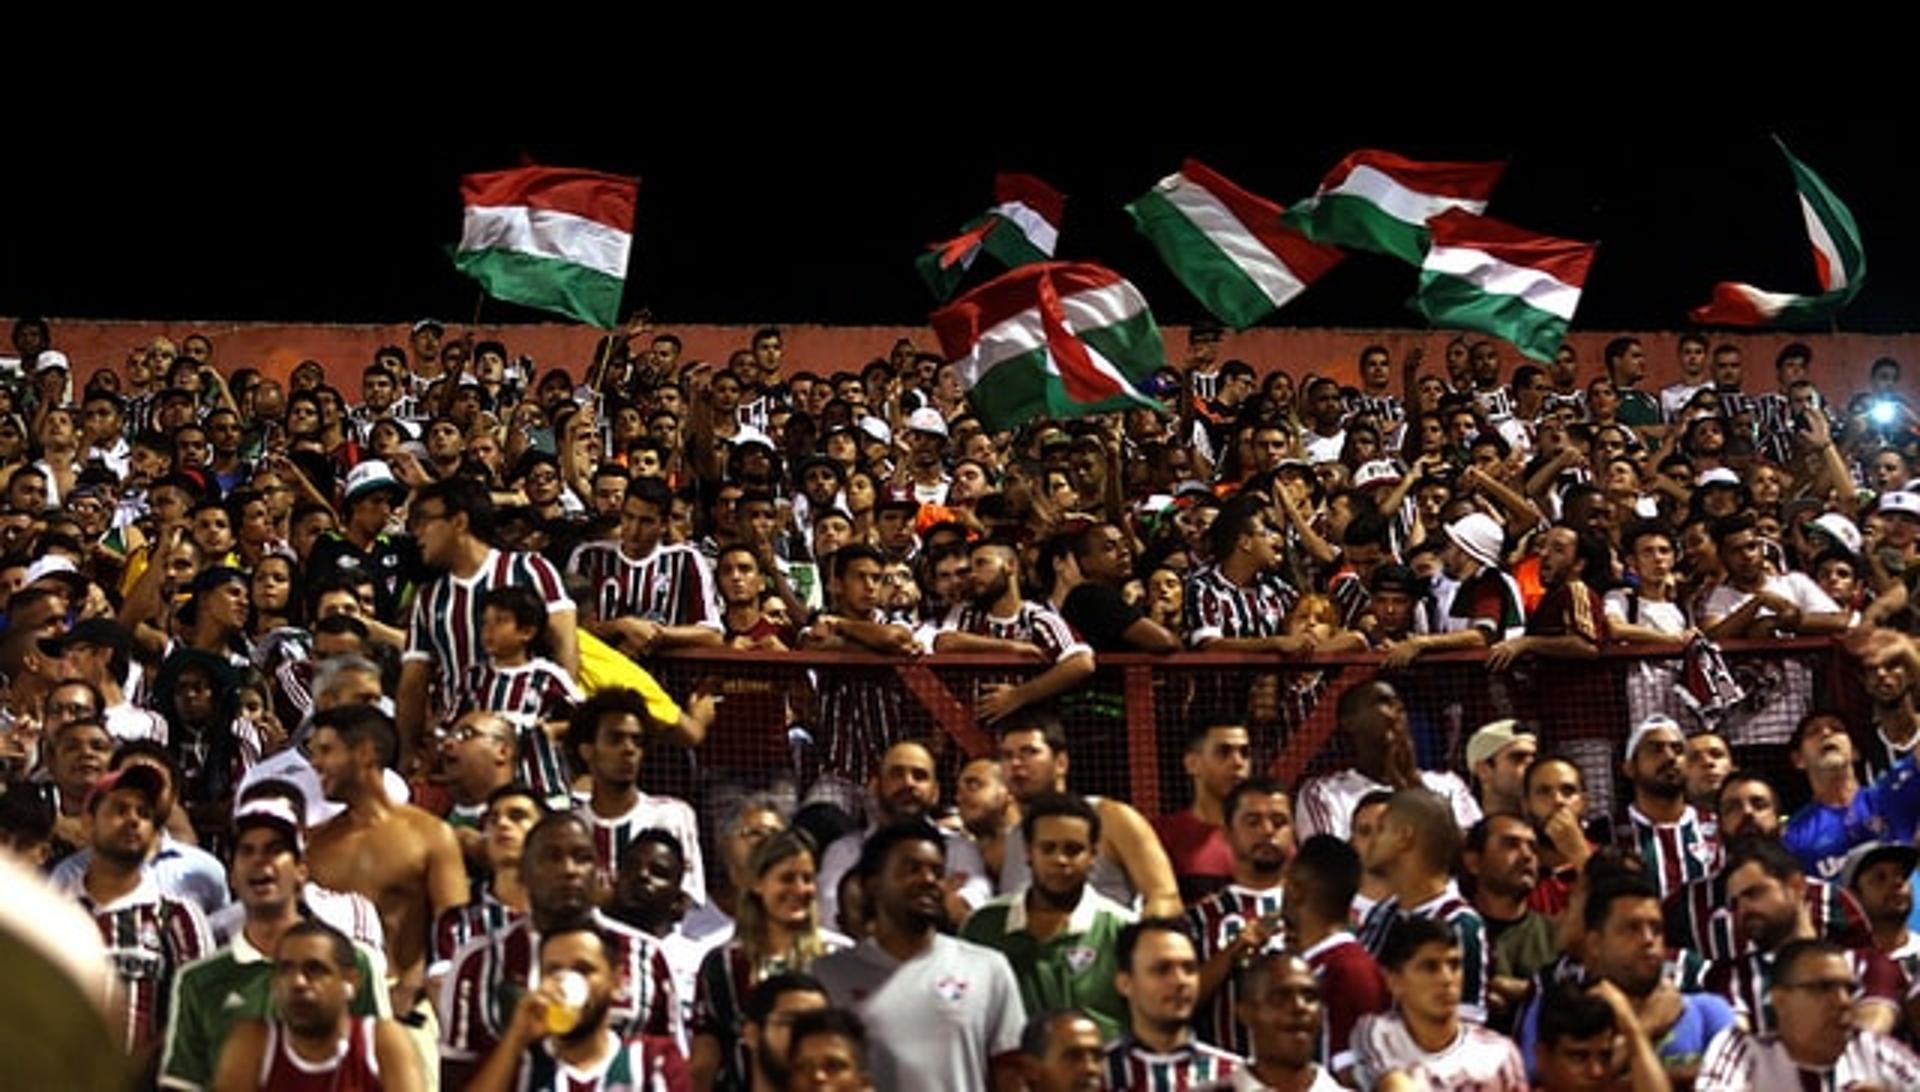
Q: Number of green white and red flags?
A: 7